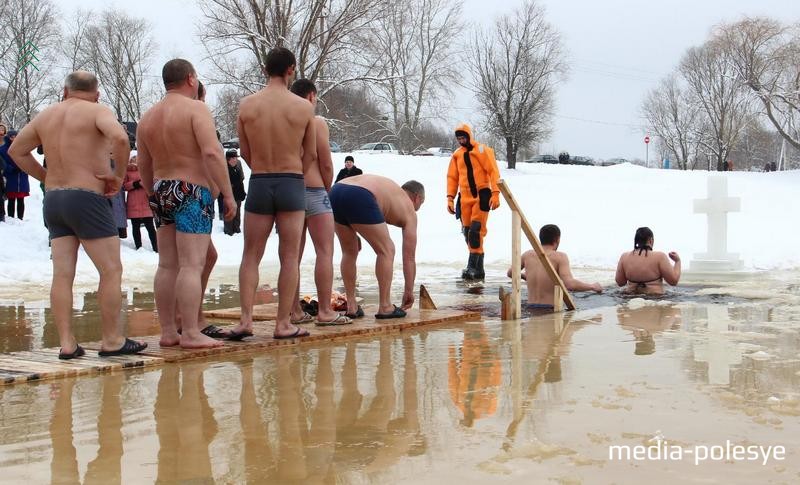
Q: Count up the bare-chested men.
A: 7